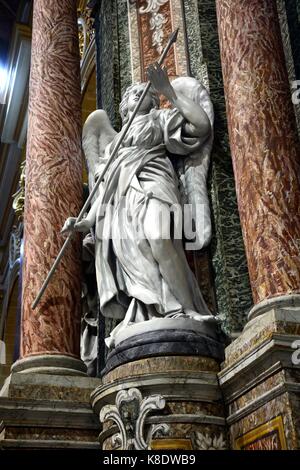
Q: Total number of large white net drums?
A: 0